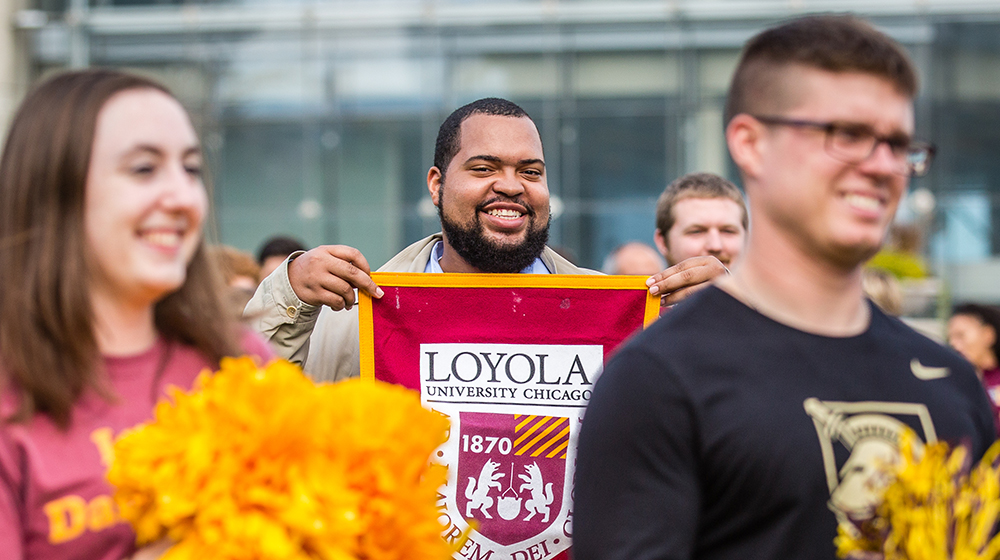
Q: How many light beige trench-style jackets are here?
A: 1